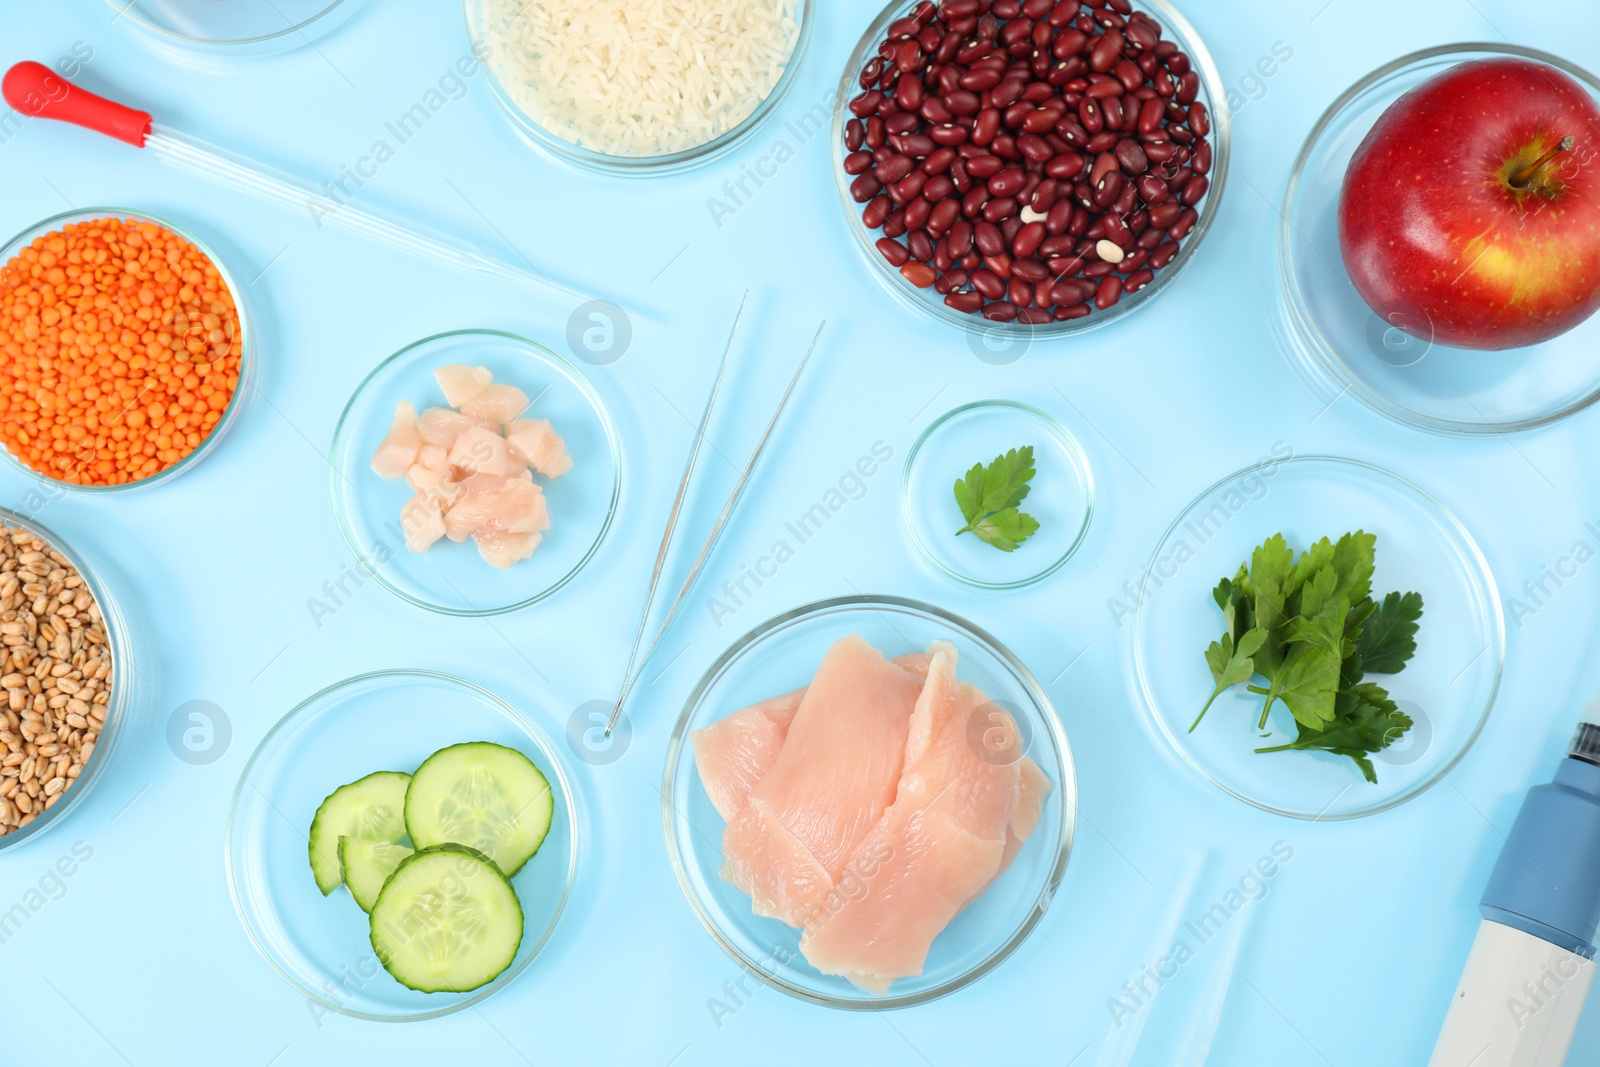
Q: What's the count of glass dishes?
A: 11